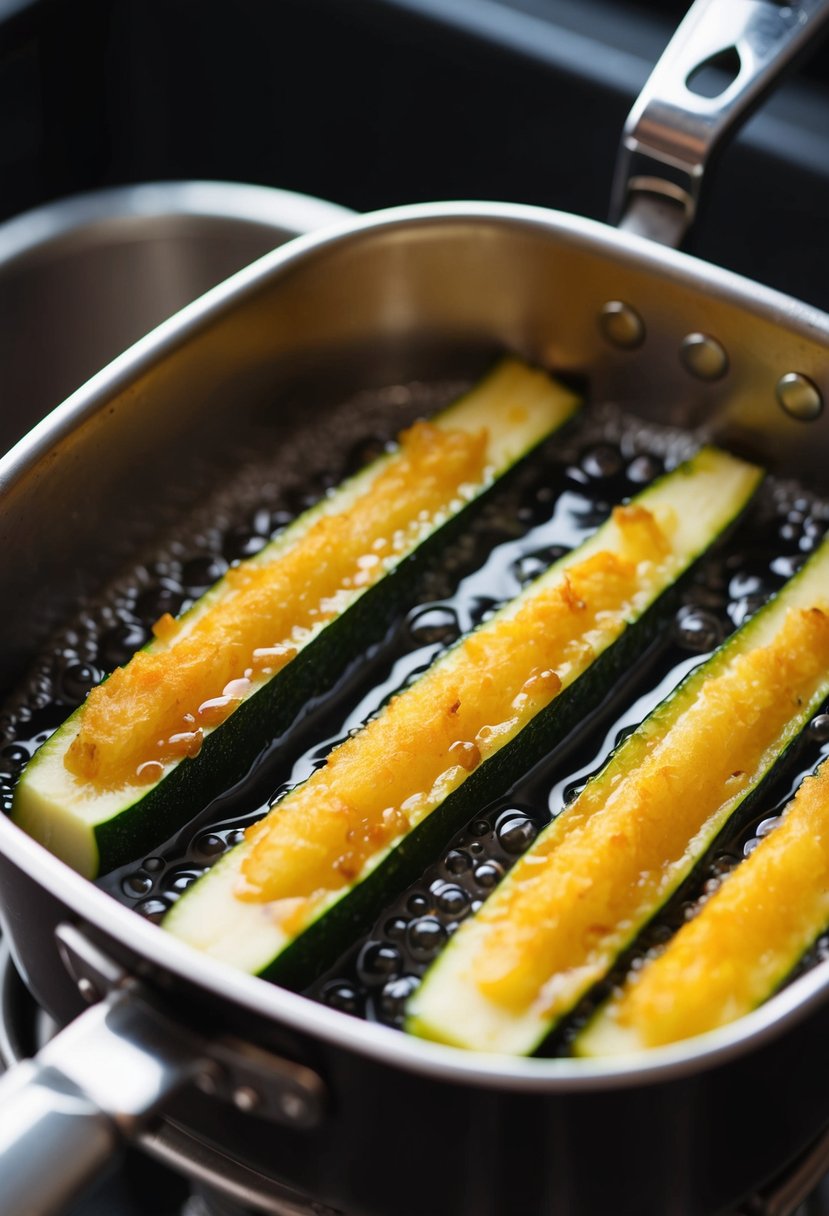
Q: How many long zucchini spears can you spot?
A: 4